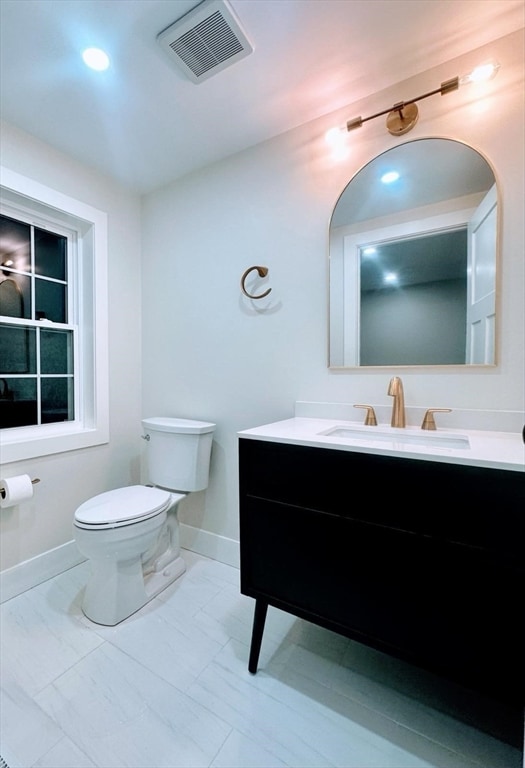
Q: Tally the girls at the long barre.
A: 0